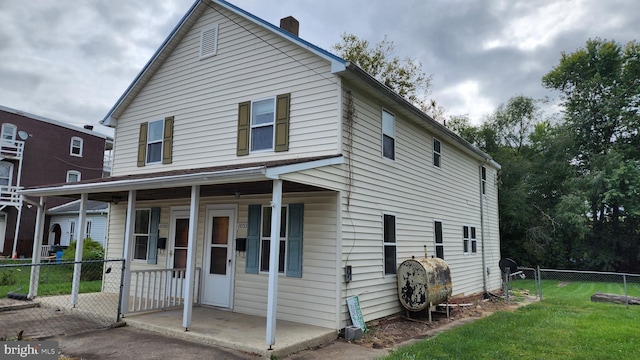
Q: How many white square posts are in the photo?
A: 5